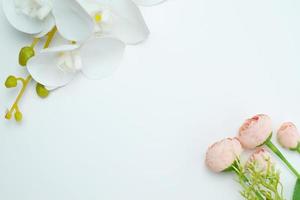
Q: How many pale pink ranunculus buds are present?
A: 4